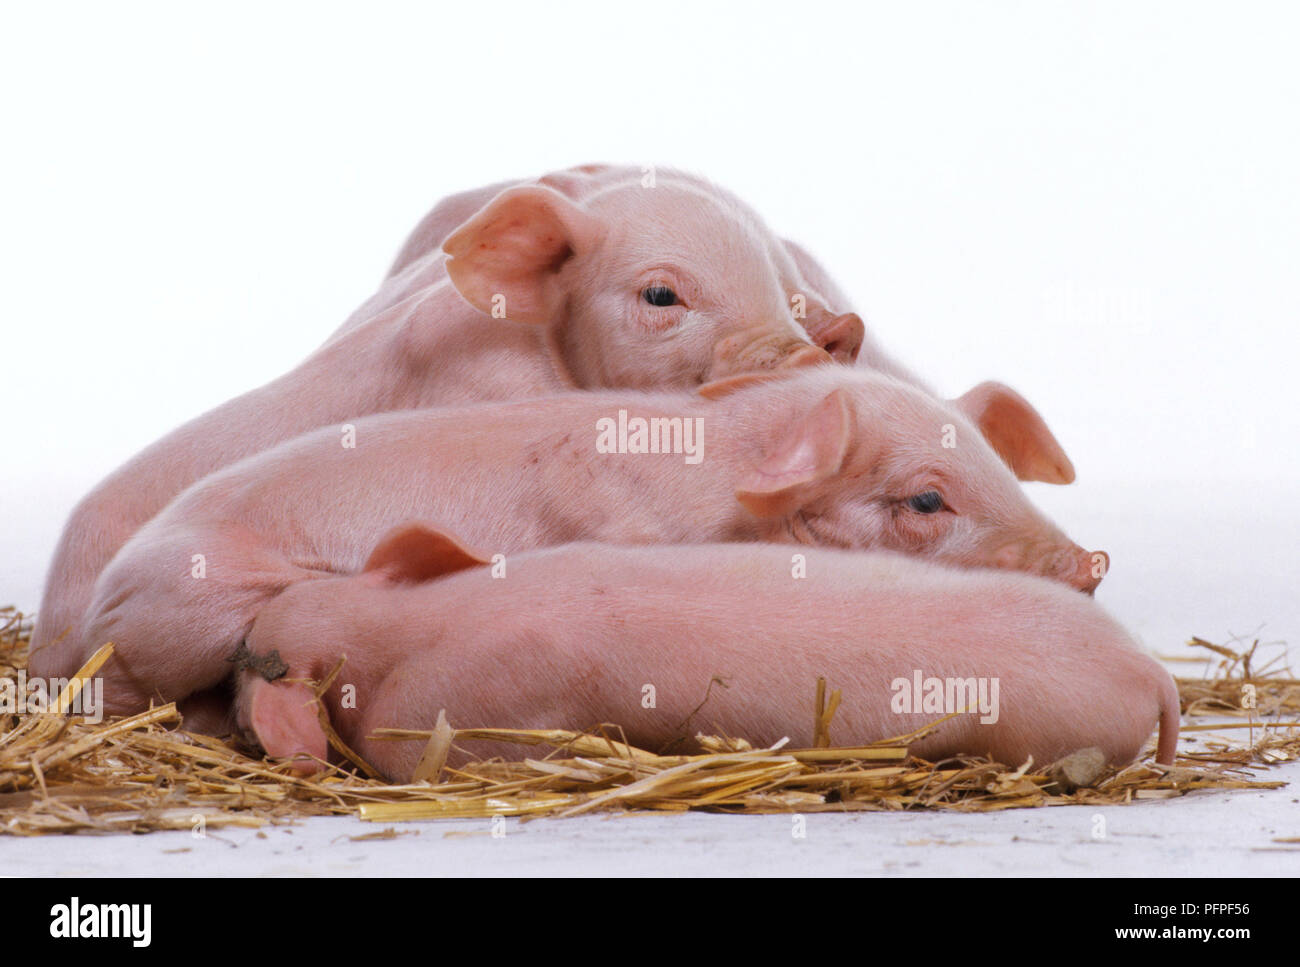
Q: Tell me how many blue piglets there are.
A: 0